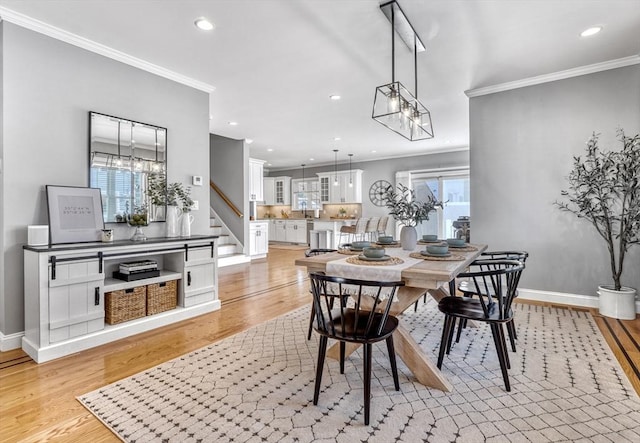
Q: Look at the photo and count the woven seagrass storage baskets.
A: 2